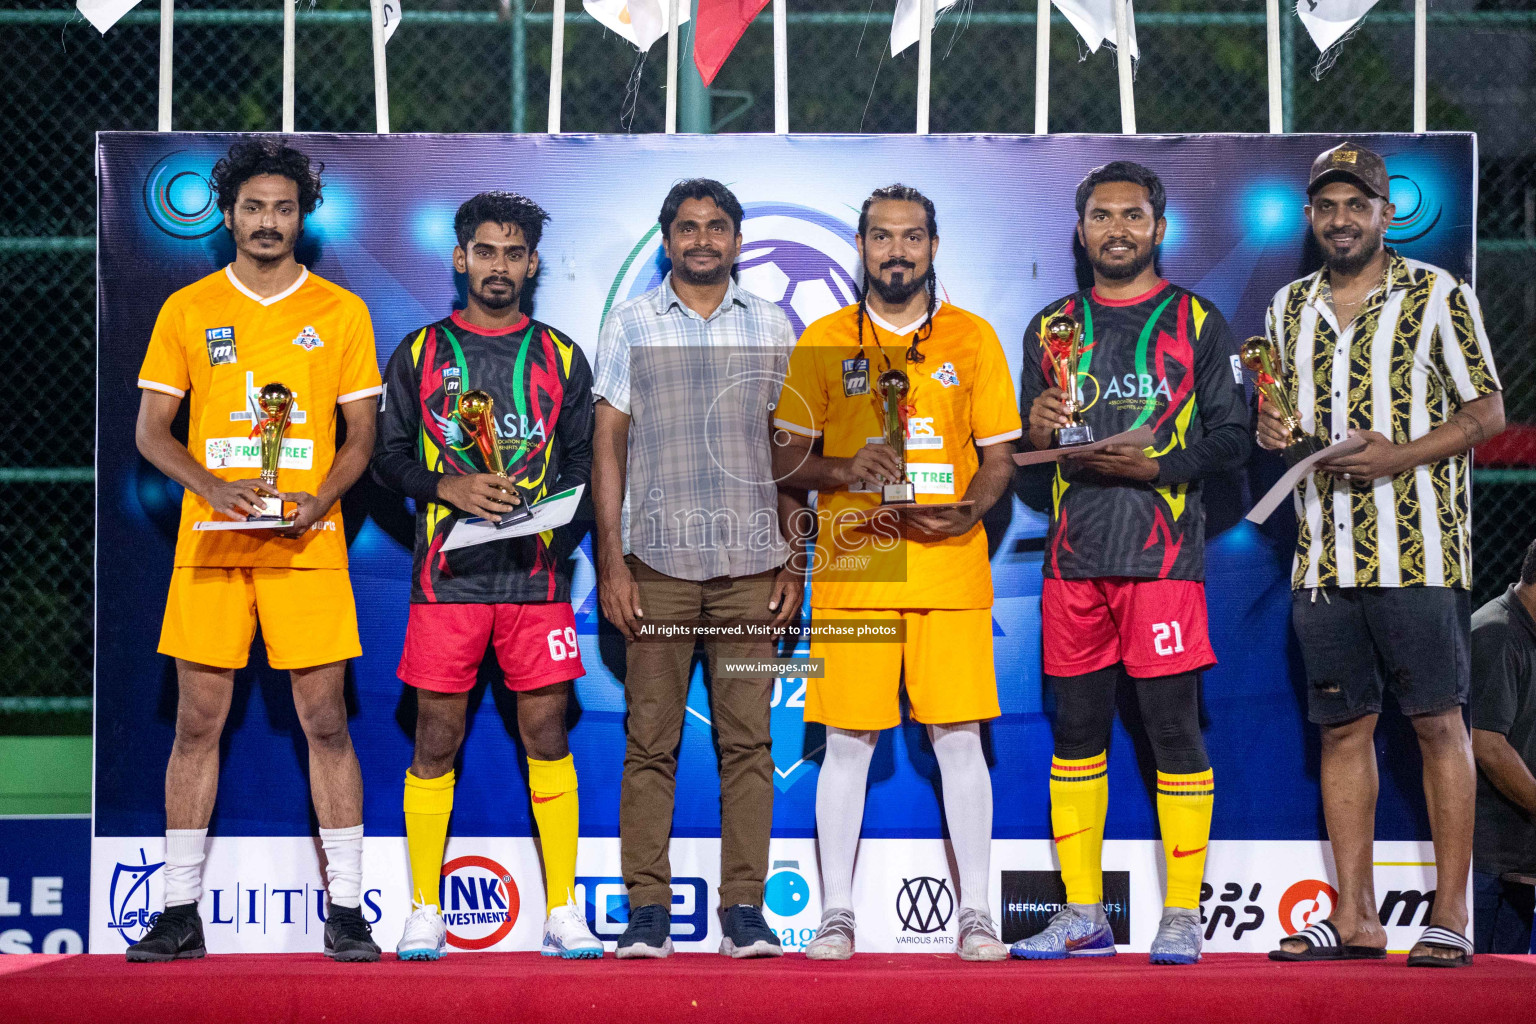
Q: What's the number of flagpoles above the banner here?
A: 11